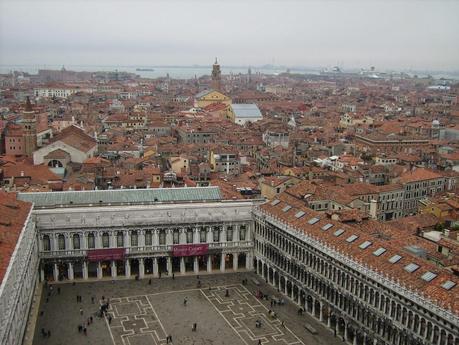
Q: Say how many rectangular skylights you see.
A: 13